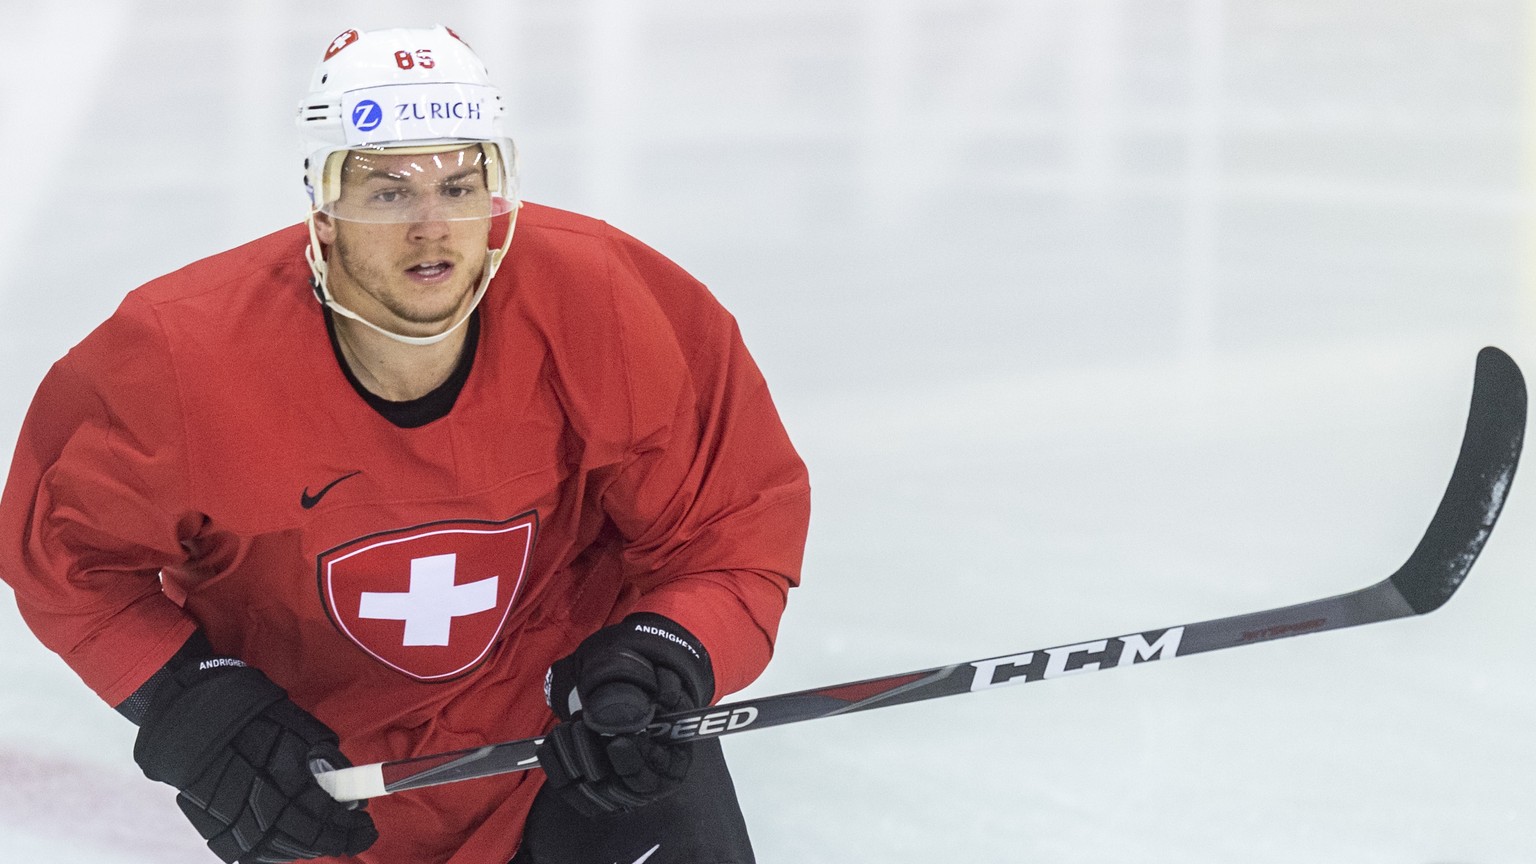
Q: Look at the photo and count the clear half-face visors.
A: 1